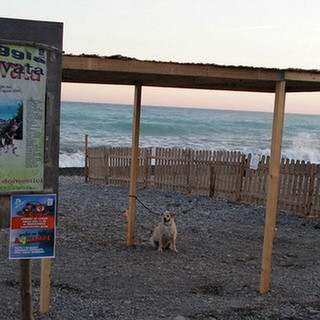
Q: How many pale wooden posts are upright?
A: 3